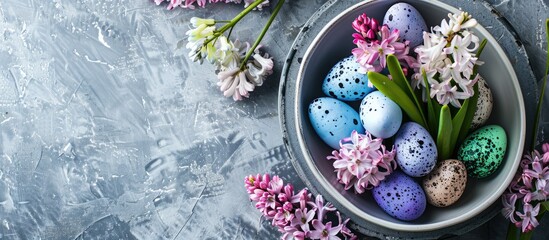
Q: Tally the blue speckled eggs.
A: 3